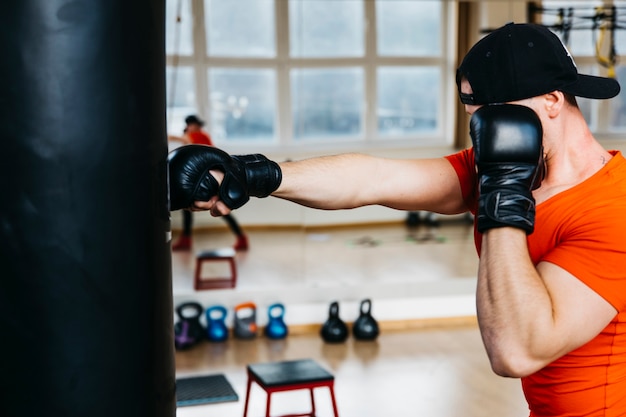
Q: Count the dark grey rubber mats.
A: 1